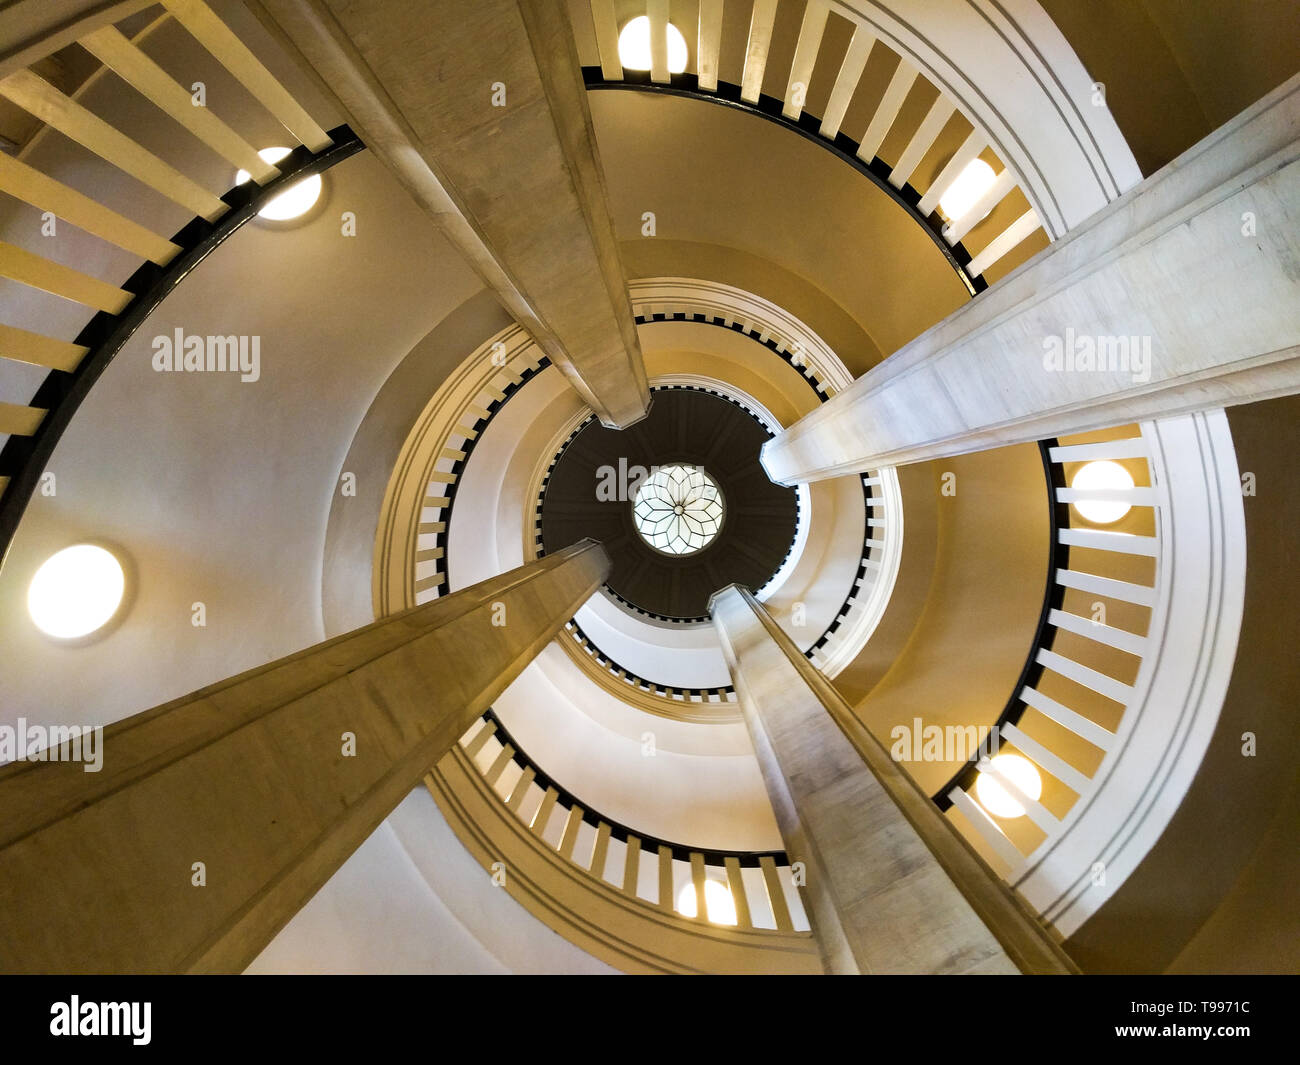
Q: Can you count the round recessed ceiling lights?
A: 7